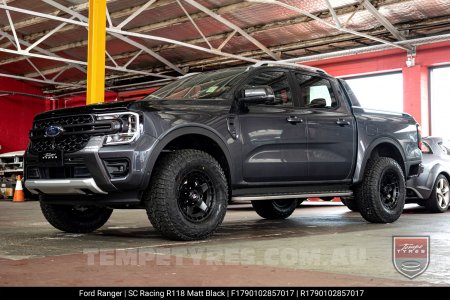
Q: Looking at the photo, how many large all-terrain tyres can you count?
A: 4